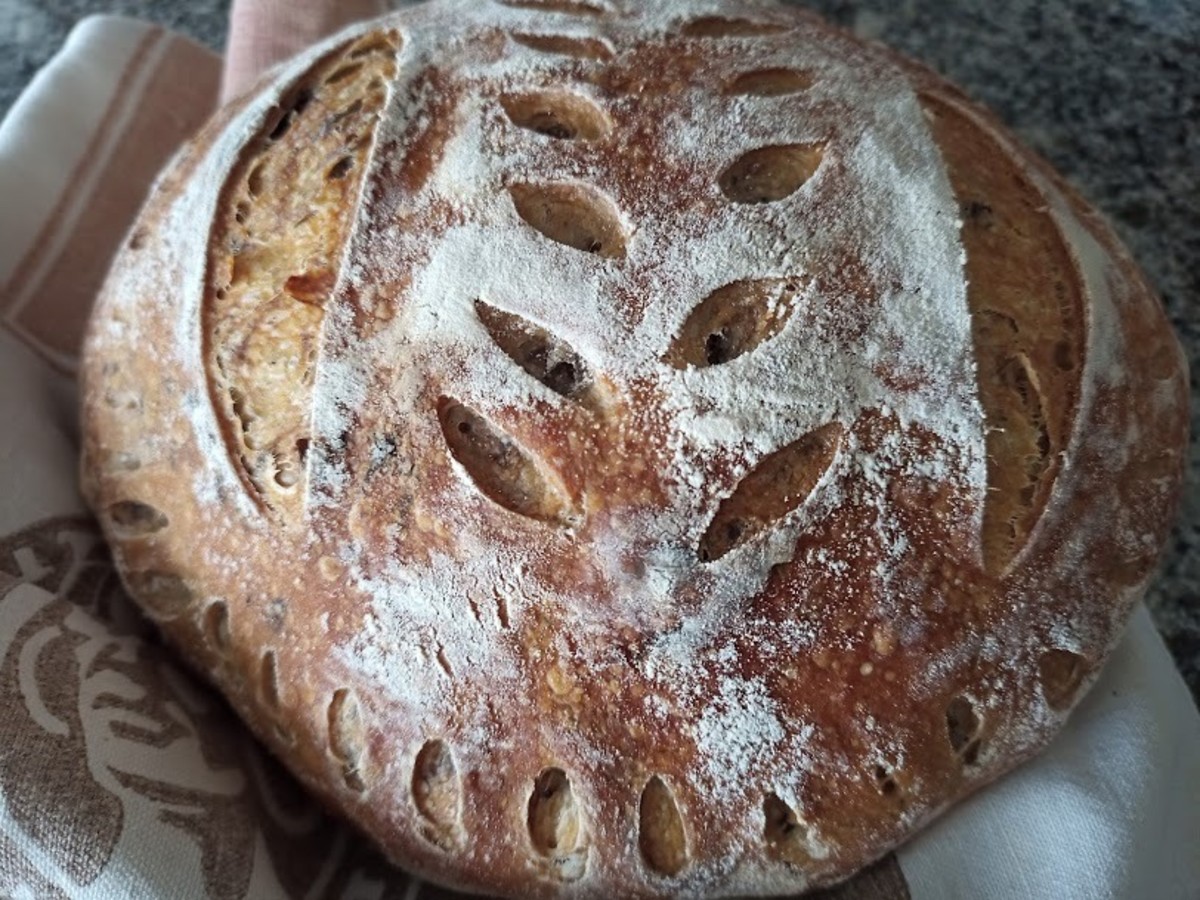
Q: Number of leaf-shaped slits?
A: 11